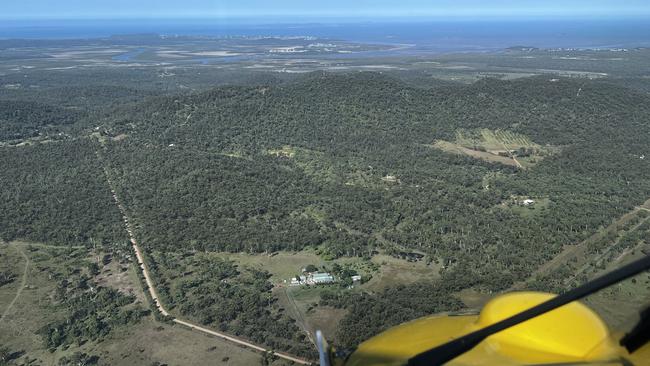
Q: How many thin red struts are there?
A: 0